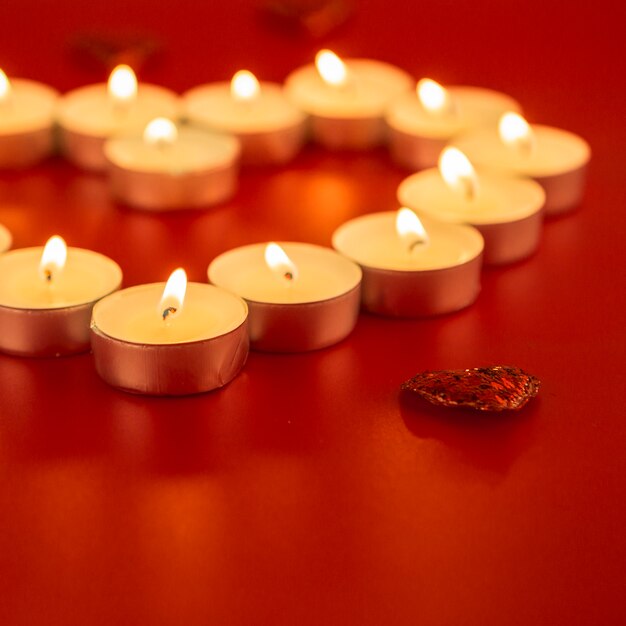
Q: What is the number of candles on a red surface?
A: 13